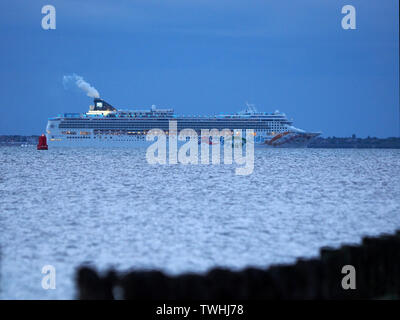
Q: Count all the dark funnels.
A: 1